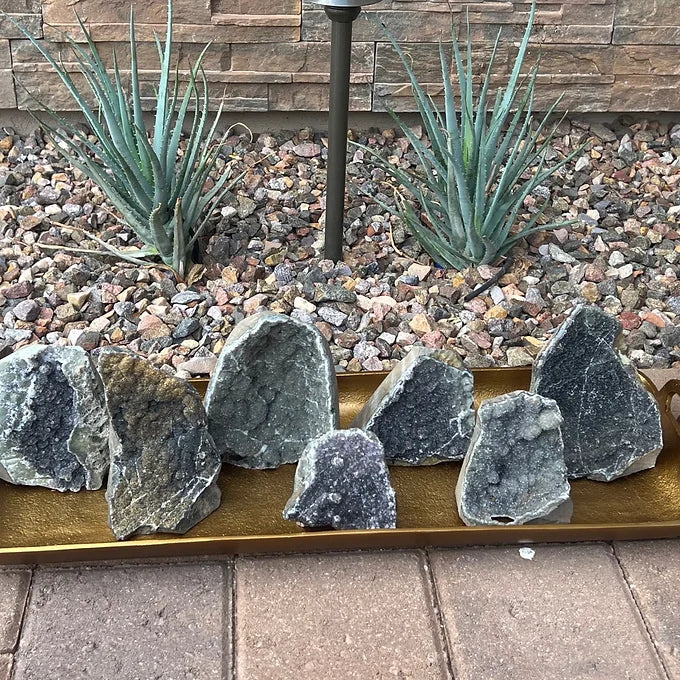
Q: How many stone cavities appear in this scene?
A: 7